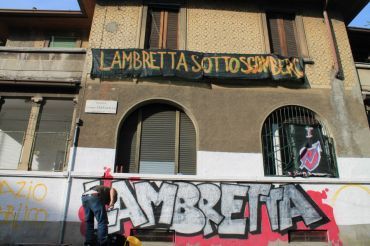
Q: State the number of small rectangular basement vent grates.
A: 2